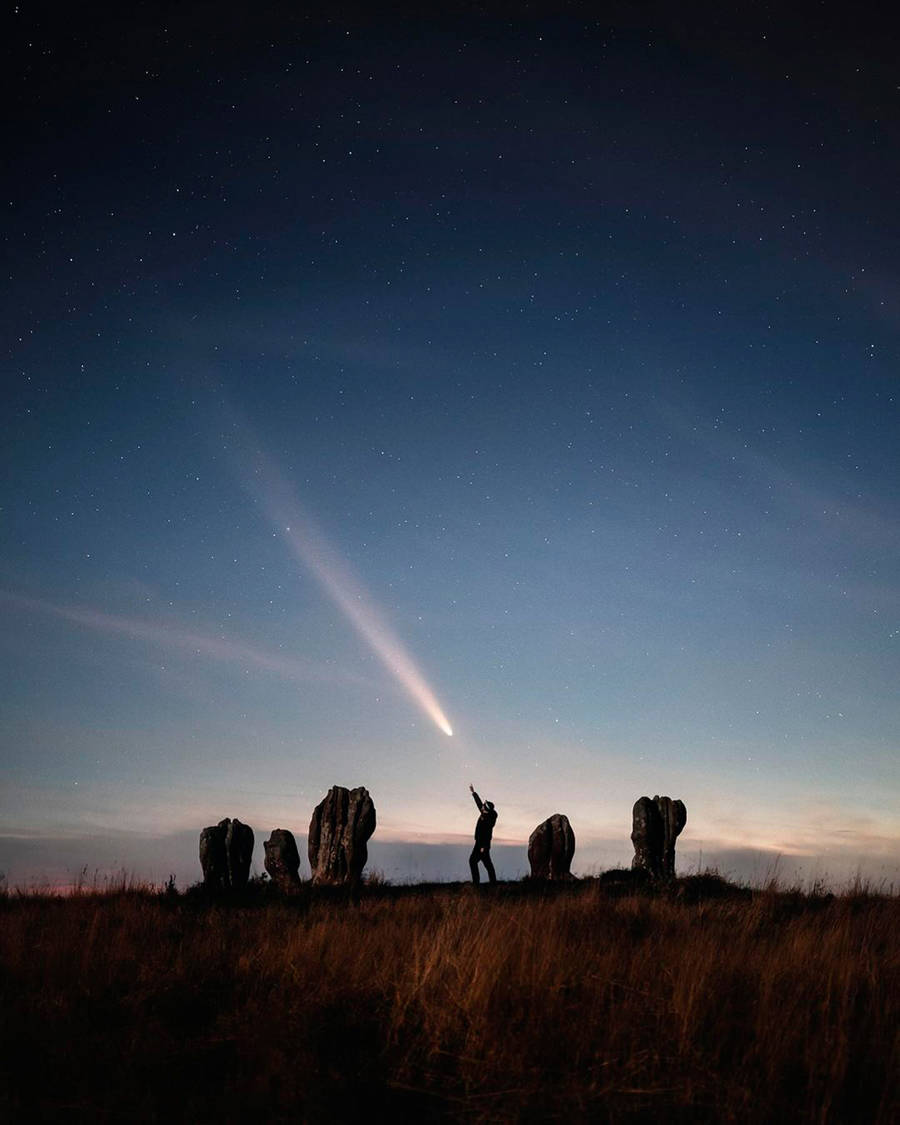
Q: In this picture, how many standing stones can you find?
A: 5